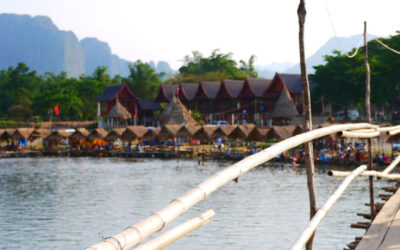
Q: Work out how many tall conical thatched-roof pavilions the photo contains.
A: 3